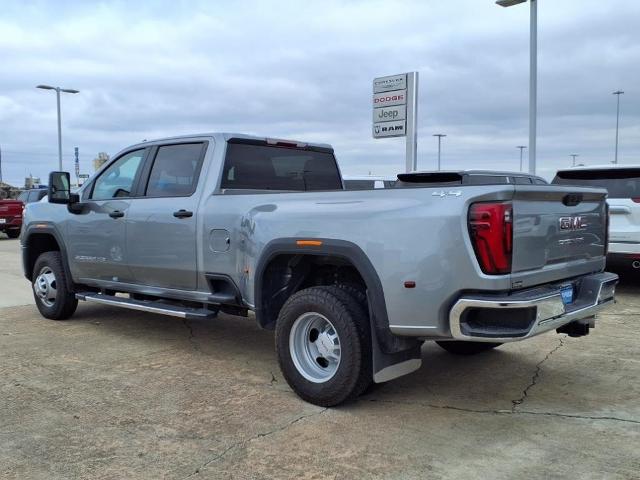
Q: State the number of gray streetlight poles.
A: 6